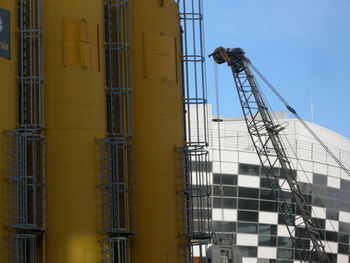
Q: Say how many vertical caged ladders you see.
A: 3